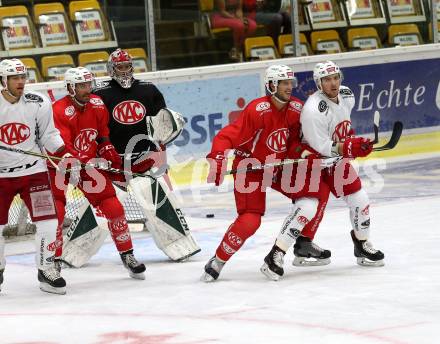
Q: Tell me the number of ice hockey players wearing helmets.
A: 5